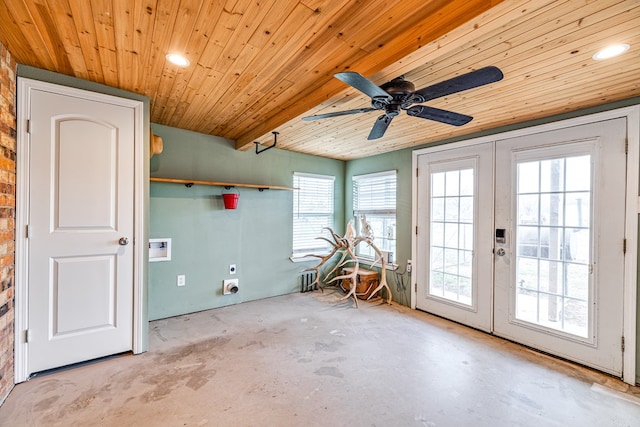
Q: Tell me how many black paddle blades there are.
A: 5